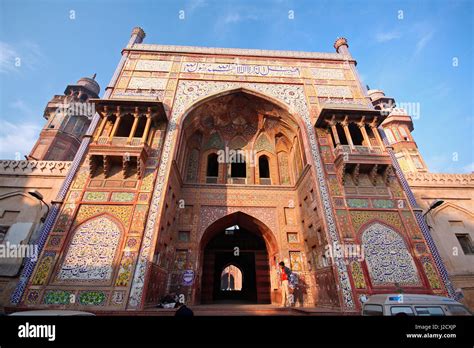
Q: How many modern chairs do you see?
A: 0